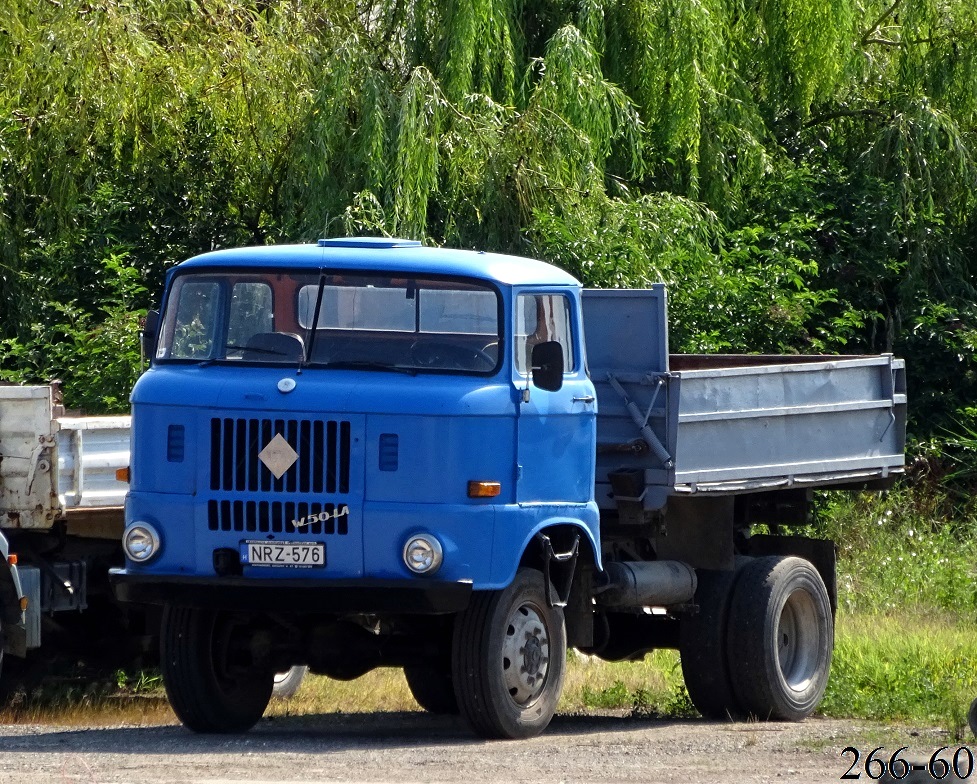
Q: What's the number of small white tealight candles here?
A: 0